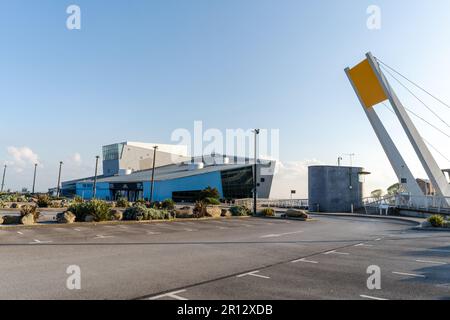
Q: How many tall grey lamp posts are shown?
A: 6